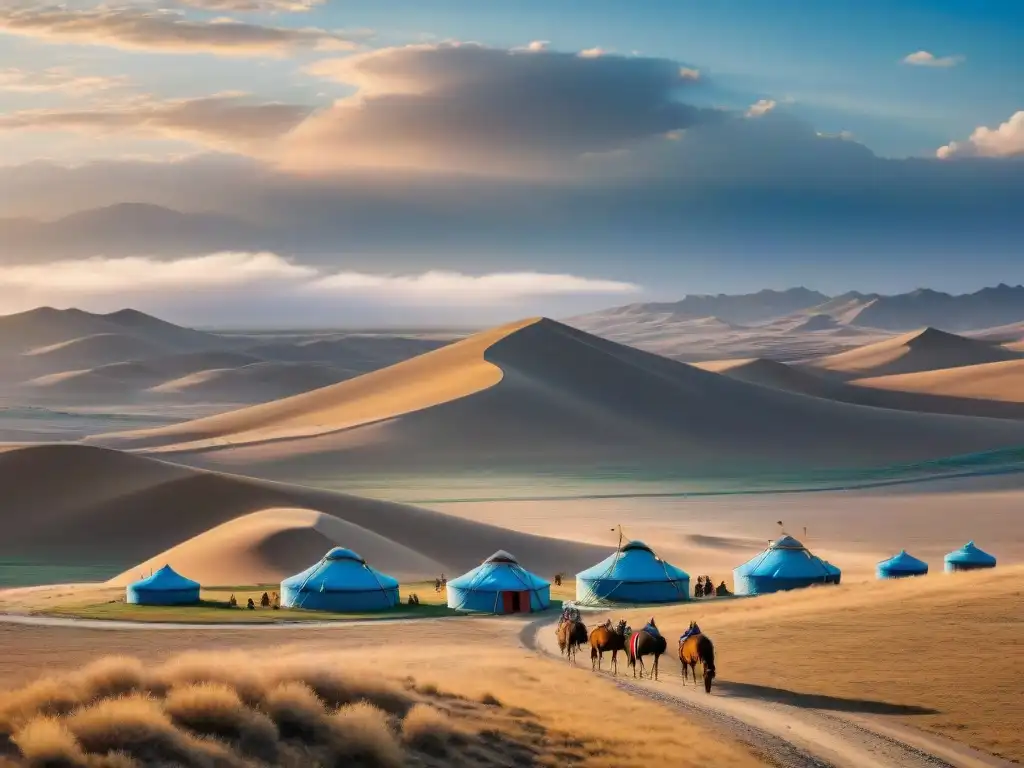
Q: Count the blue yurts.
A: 7